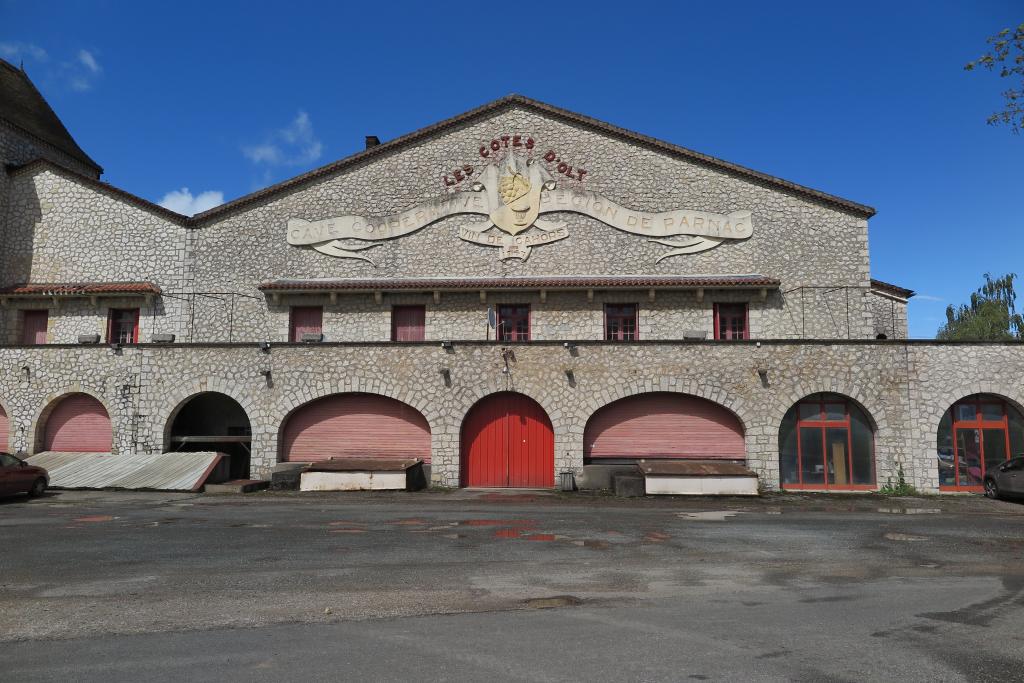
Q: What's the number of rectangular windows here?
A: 7